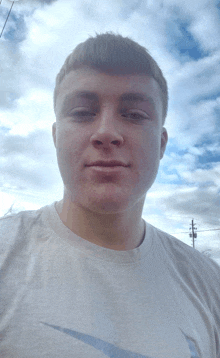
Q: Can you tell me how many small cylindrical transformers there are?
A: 2